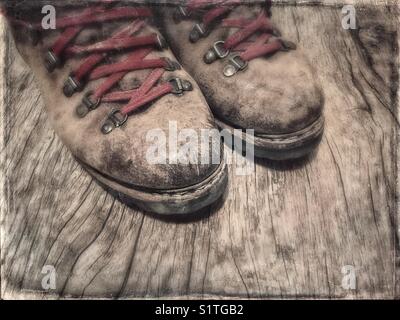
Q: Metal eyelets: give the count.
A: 13